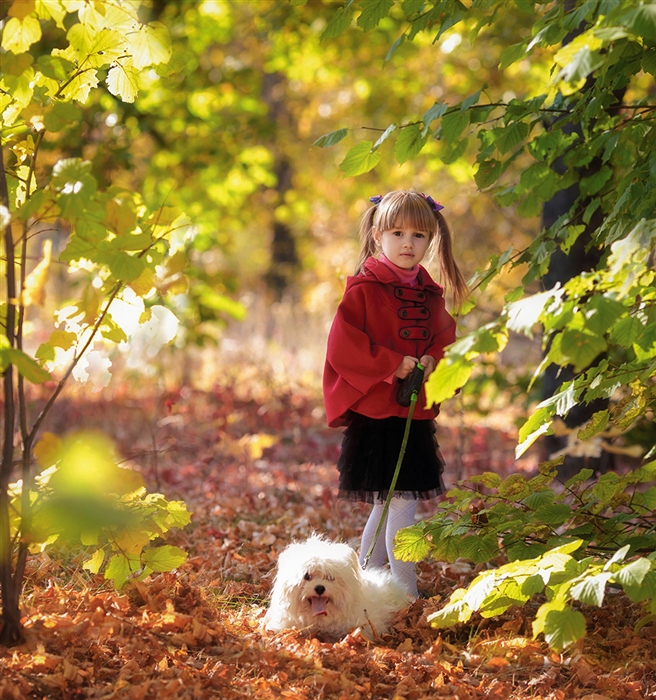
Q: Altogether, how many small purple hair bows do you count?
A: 2